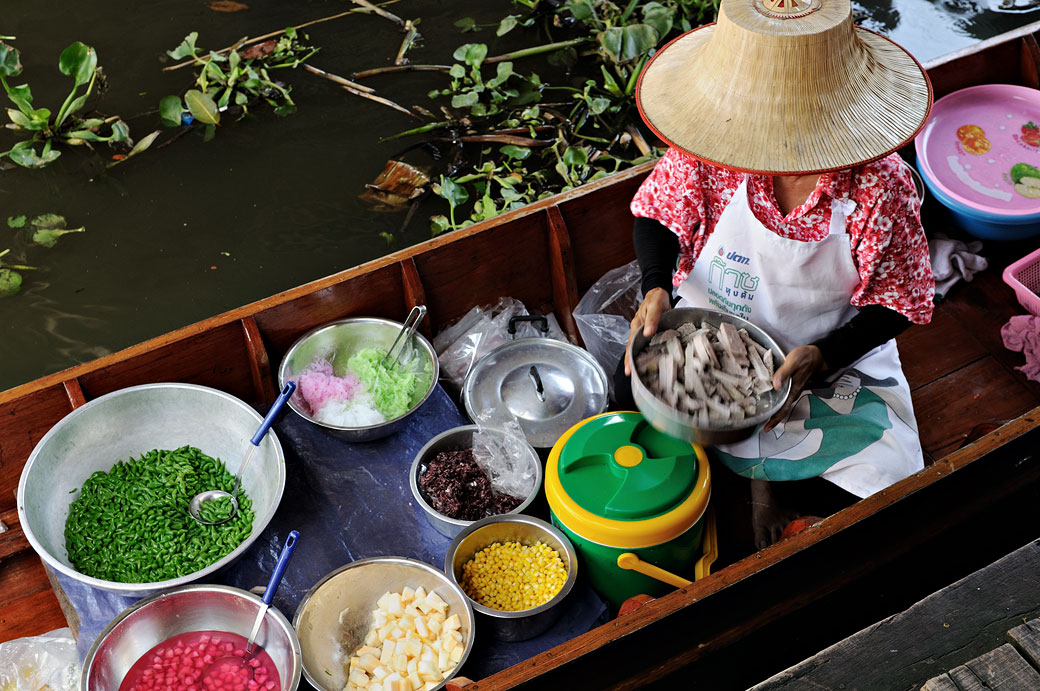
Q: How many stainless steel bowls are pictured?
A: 7